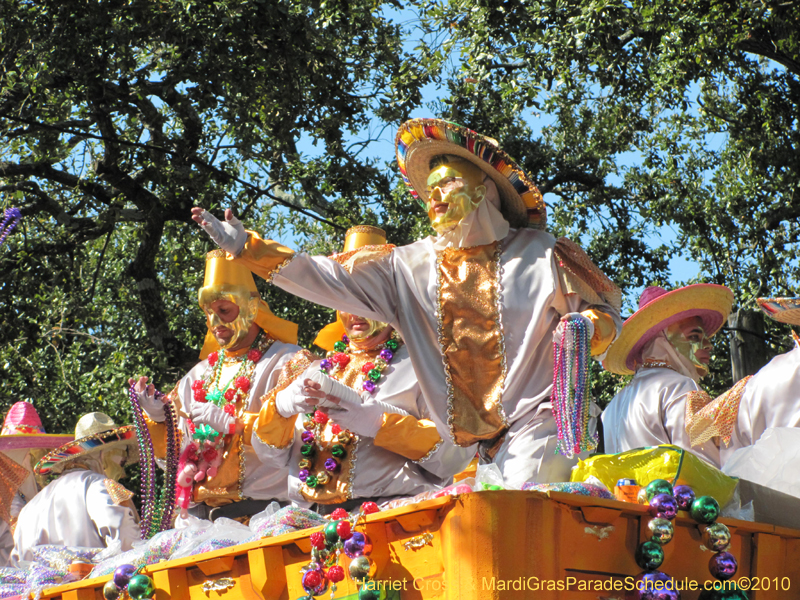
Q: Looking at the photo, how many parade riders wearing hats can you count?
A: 7